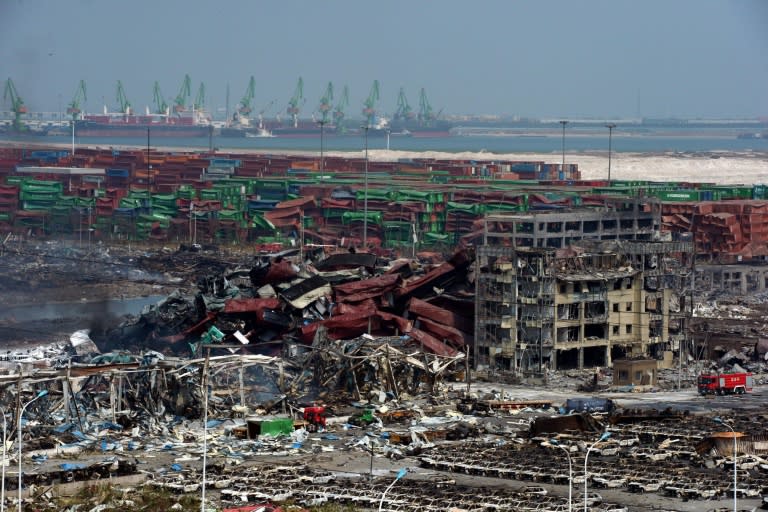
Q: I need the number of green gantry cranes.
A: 13